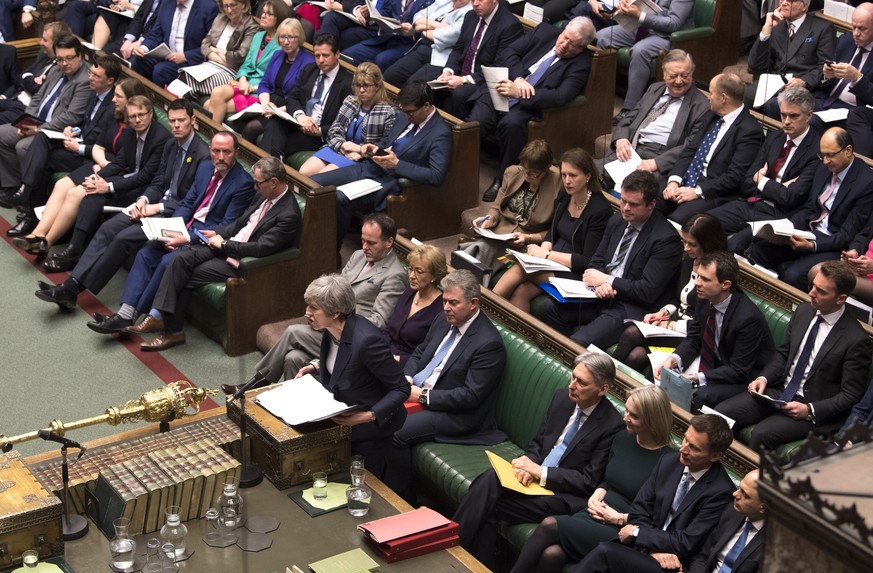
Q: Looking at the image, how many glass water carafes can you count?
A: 4